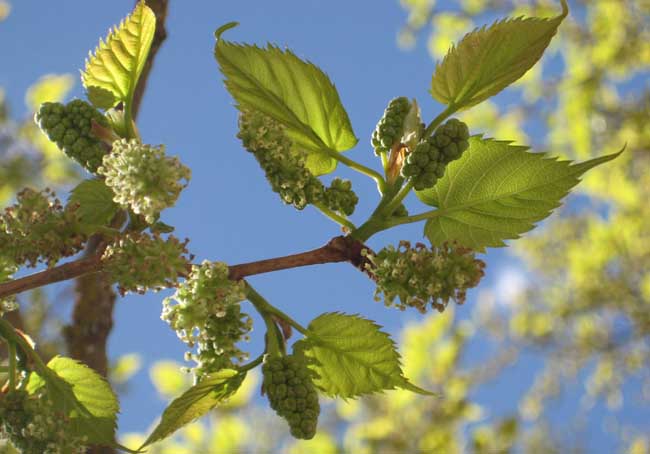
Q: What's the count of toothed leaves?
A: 8